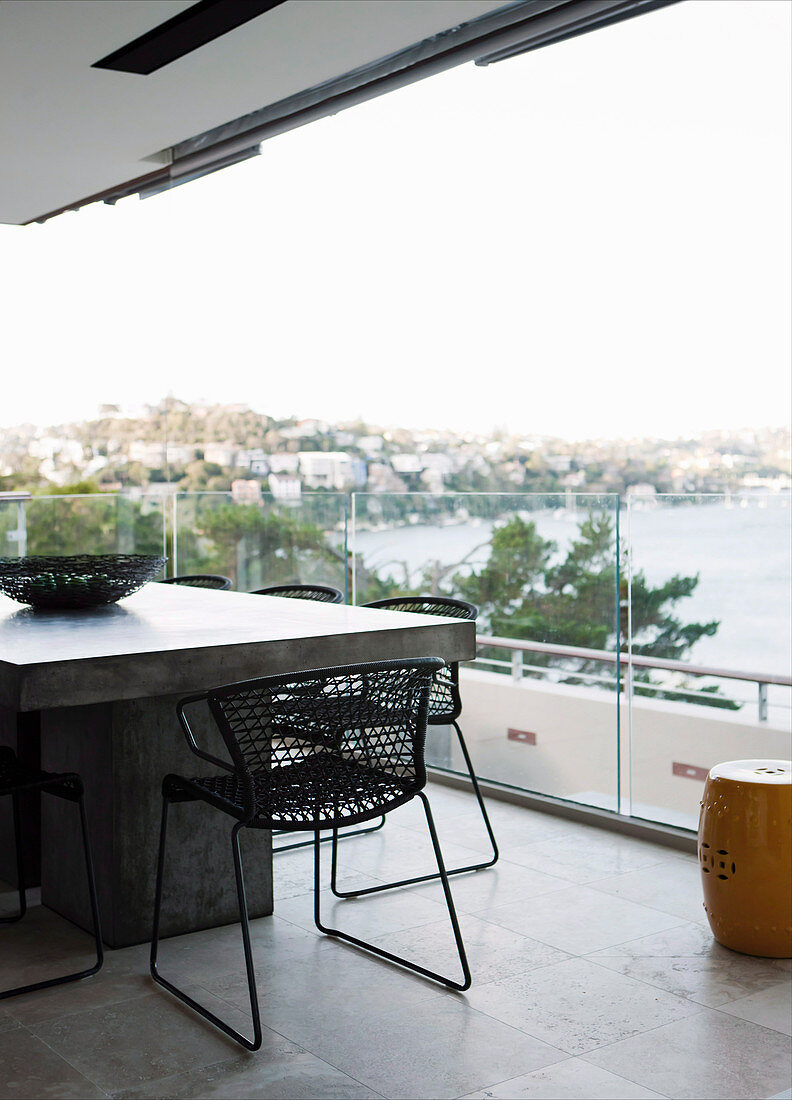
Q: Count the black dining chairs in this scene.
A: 5